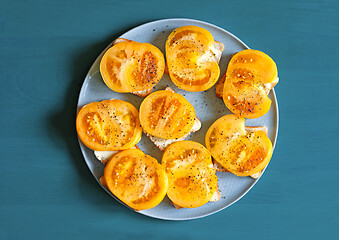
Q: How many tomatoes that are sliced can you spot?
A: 8